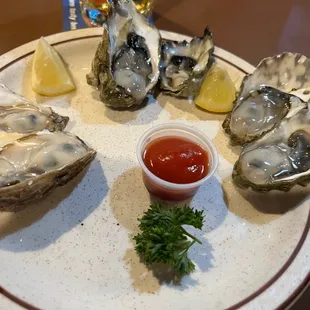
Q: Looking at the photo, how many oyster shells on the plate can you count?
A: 6